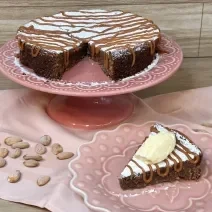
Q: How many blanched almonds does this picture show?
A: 13